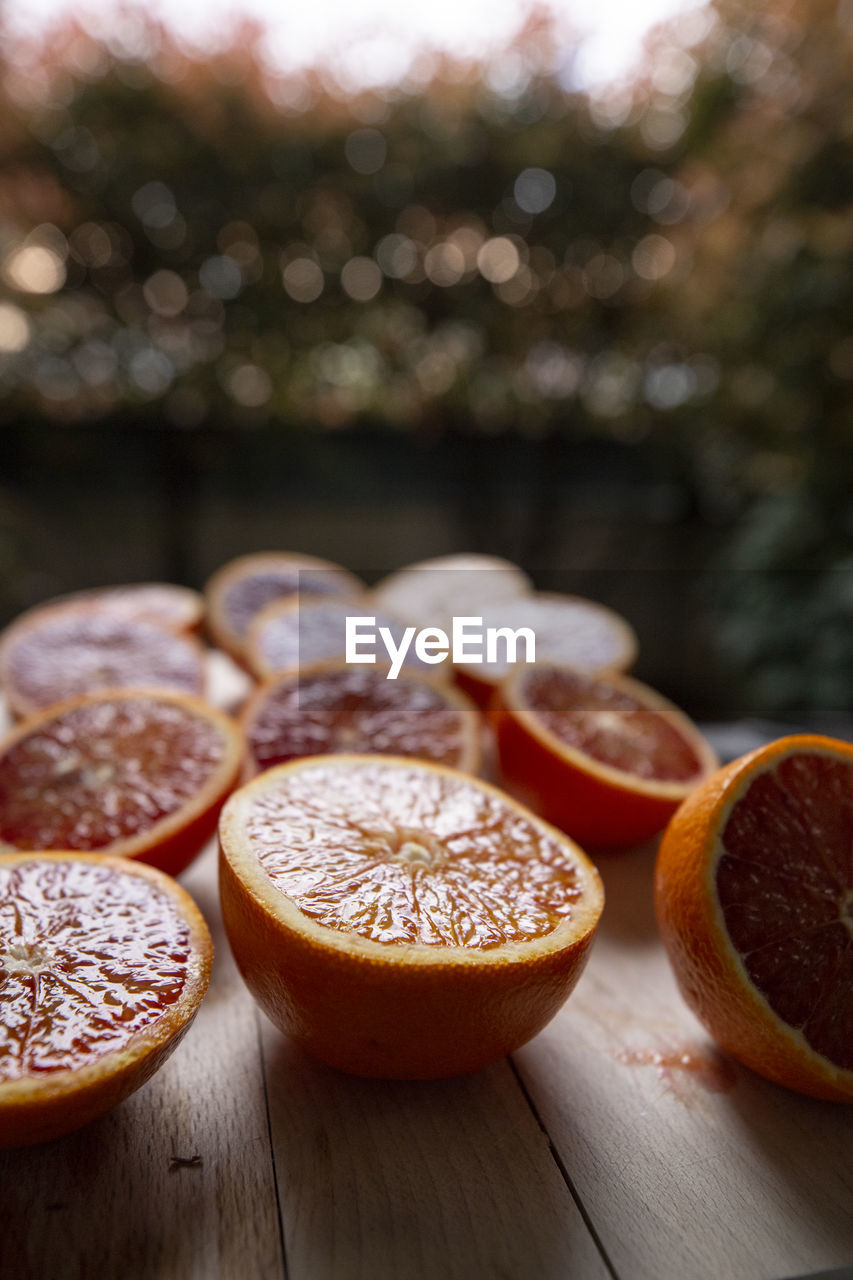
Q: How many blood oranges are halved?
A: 12